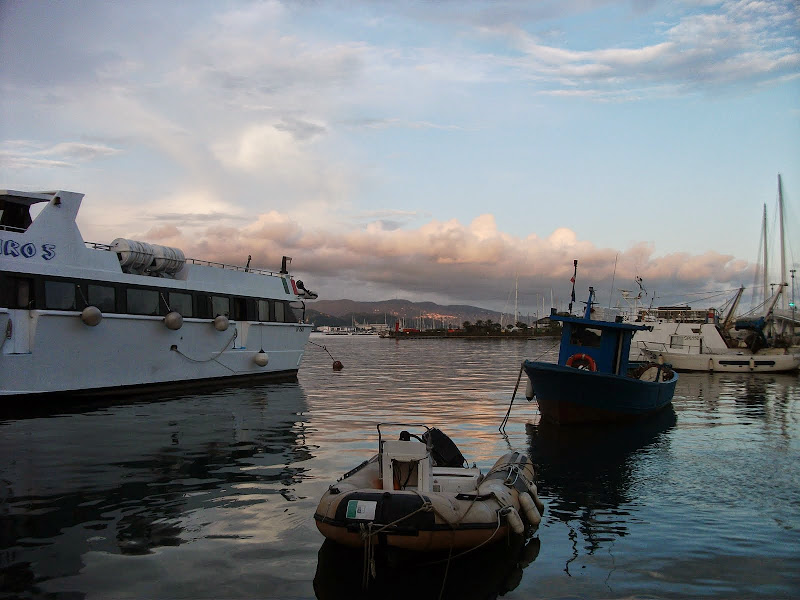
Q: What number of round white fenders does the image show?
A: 4